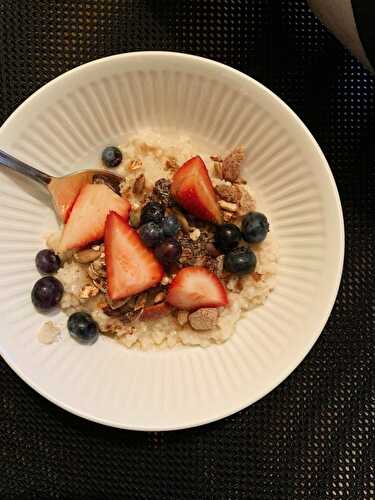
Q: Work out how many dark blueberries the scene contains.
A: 11